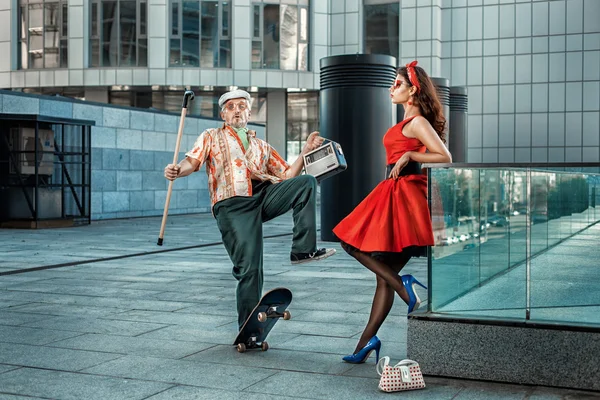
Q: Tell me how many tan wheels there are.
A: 4